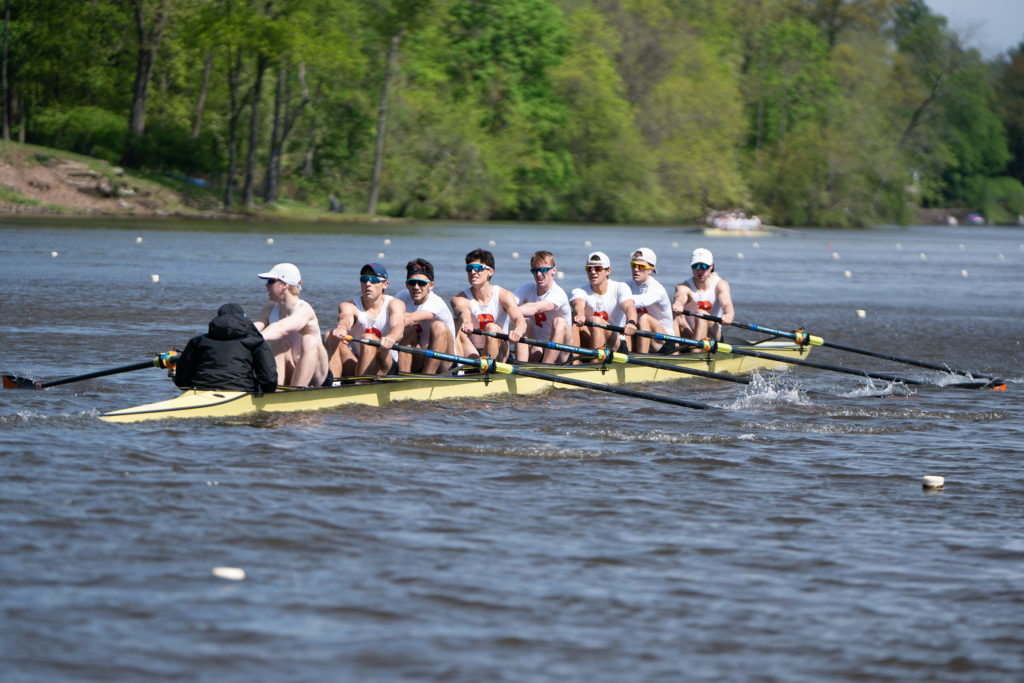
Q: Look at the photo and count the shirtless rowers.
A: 0